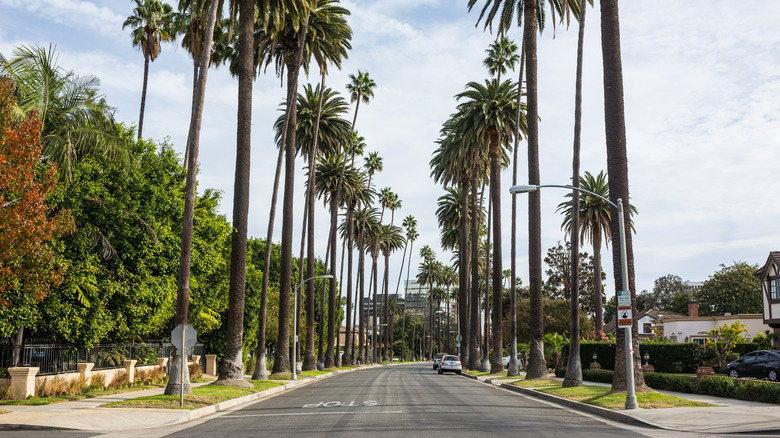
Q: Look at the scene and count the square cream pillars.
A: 6